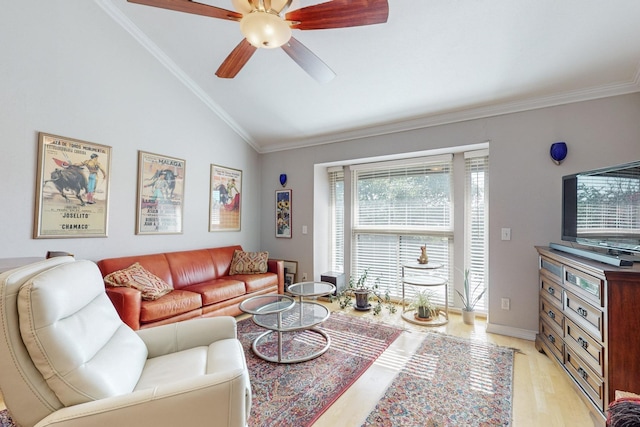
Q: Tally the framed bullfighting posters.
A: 3